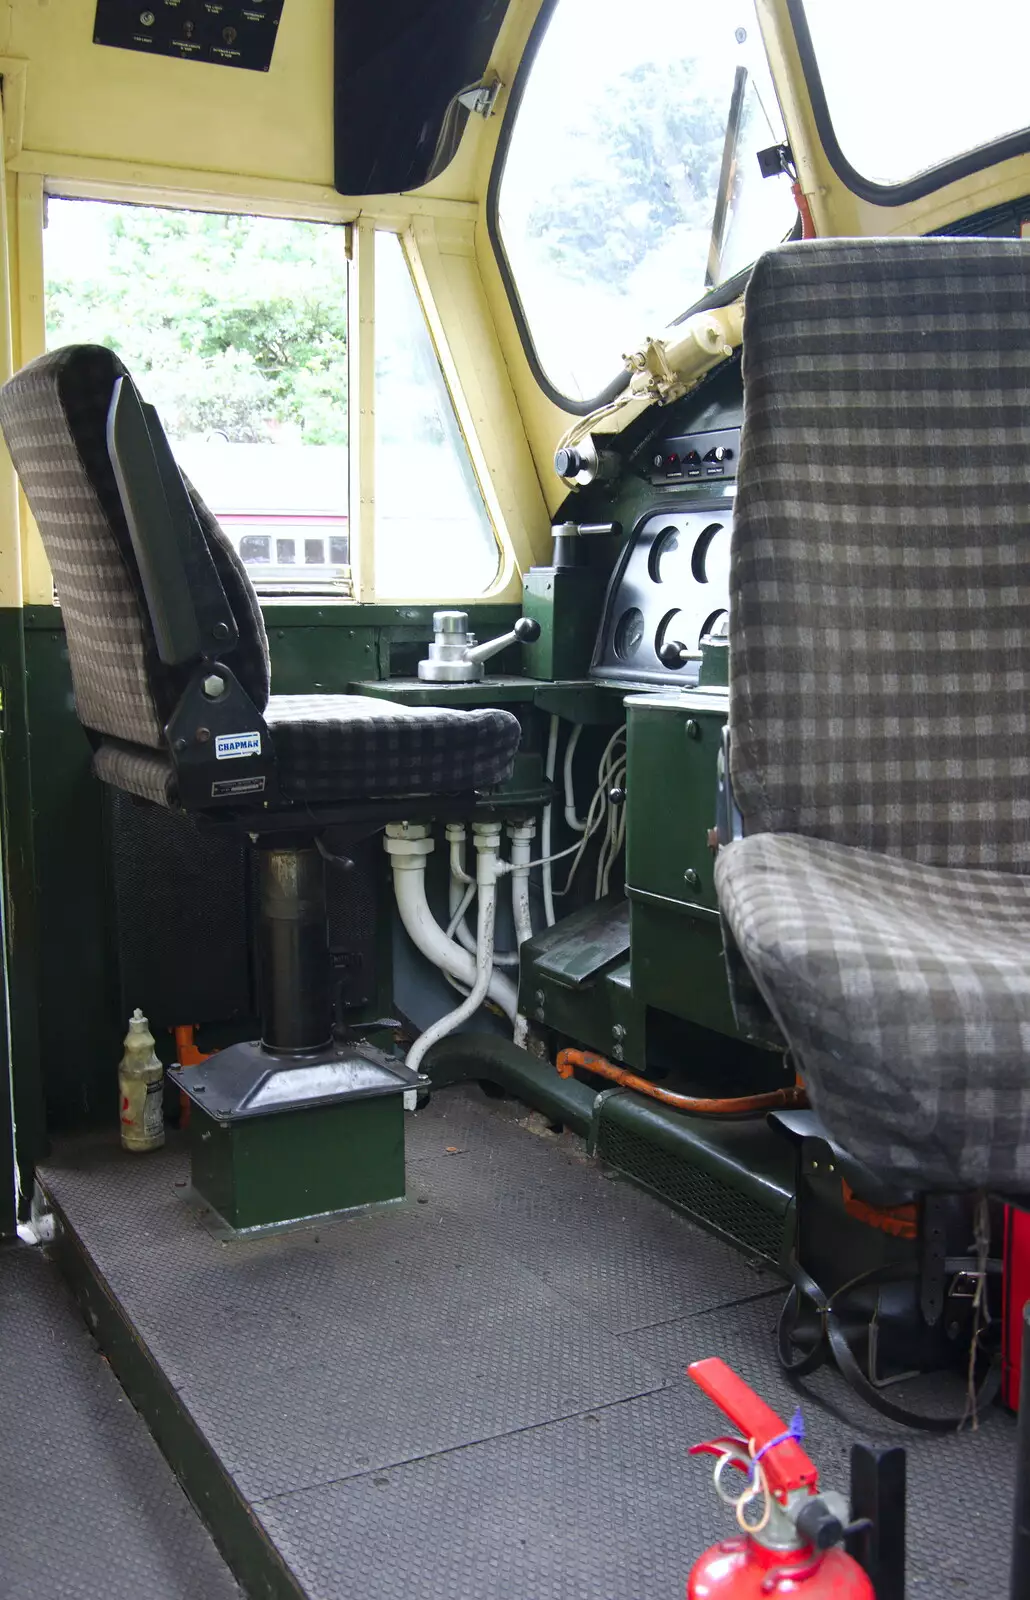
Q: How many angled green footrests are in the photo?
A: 1